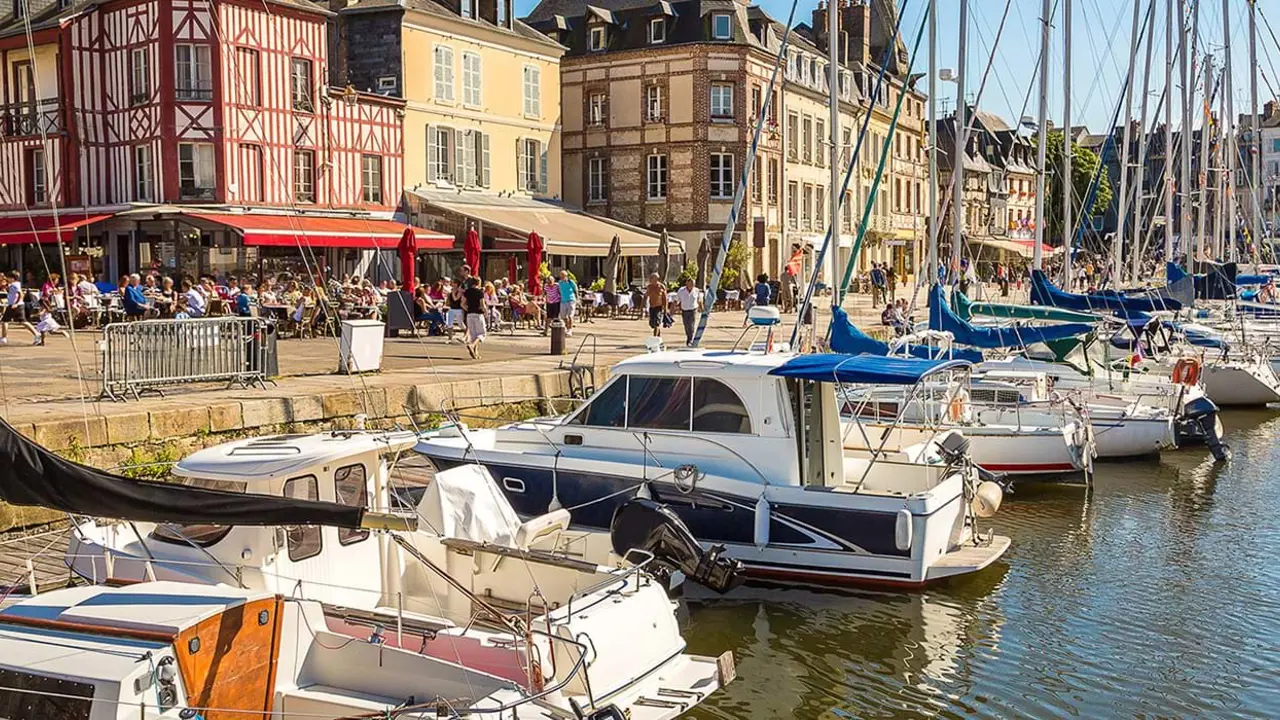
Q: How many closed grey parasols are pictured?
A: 3